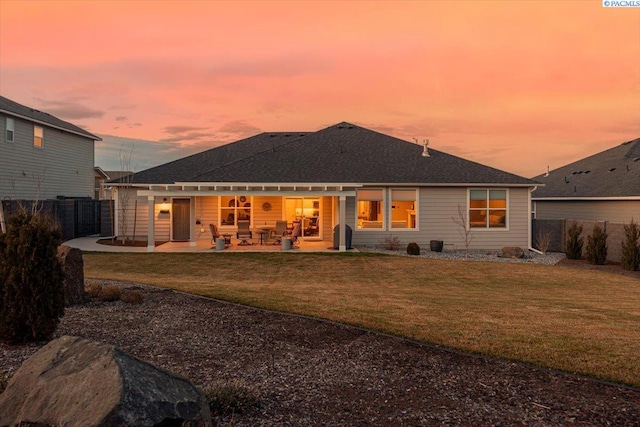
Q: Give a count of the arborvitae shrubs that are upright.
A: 4